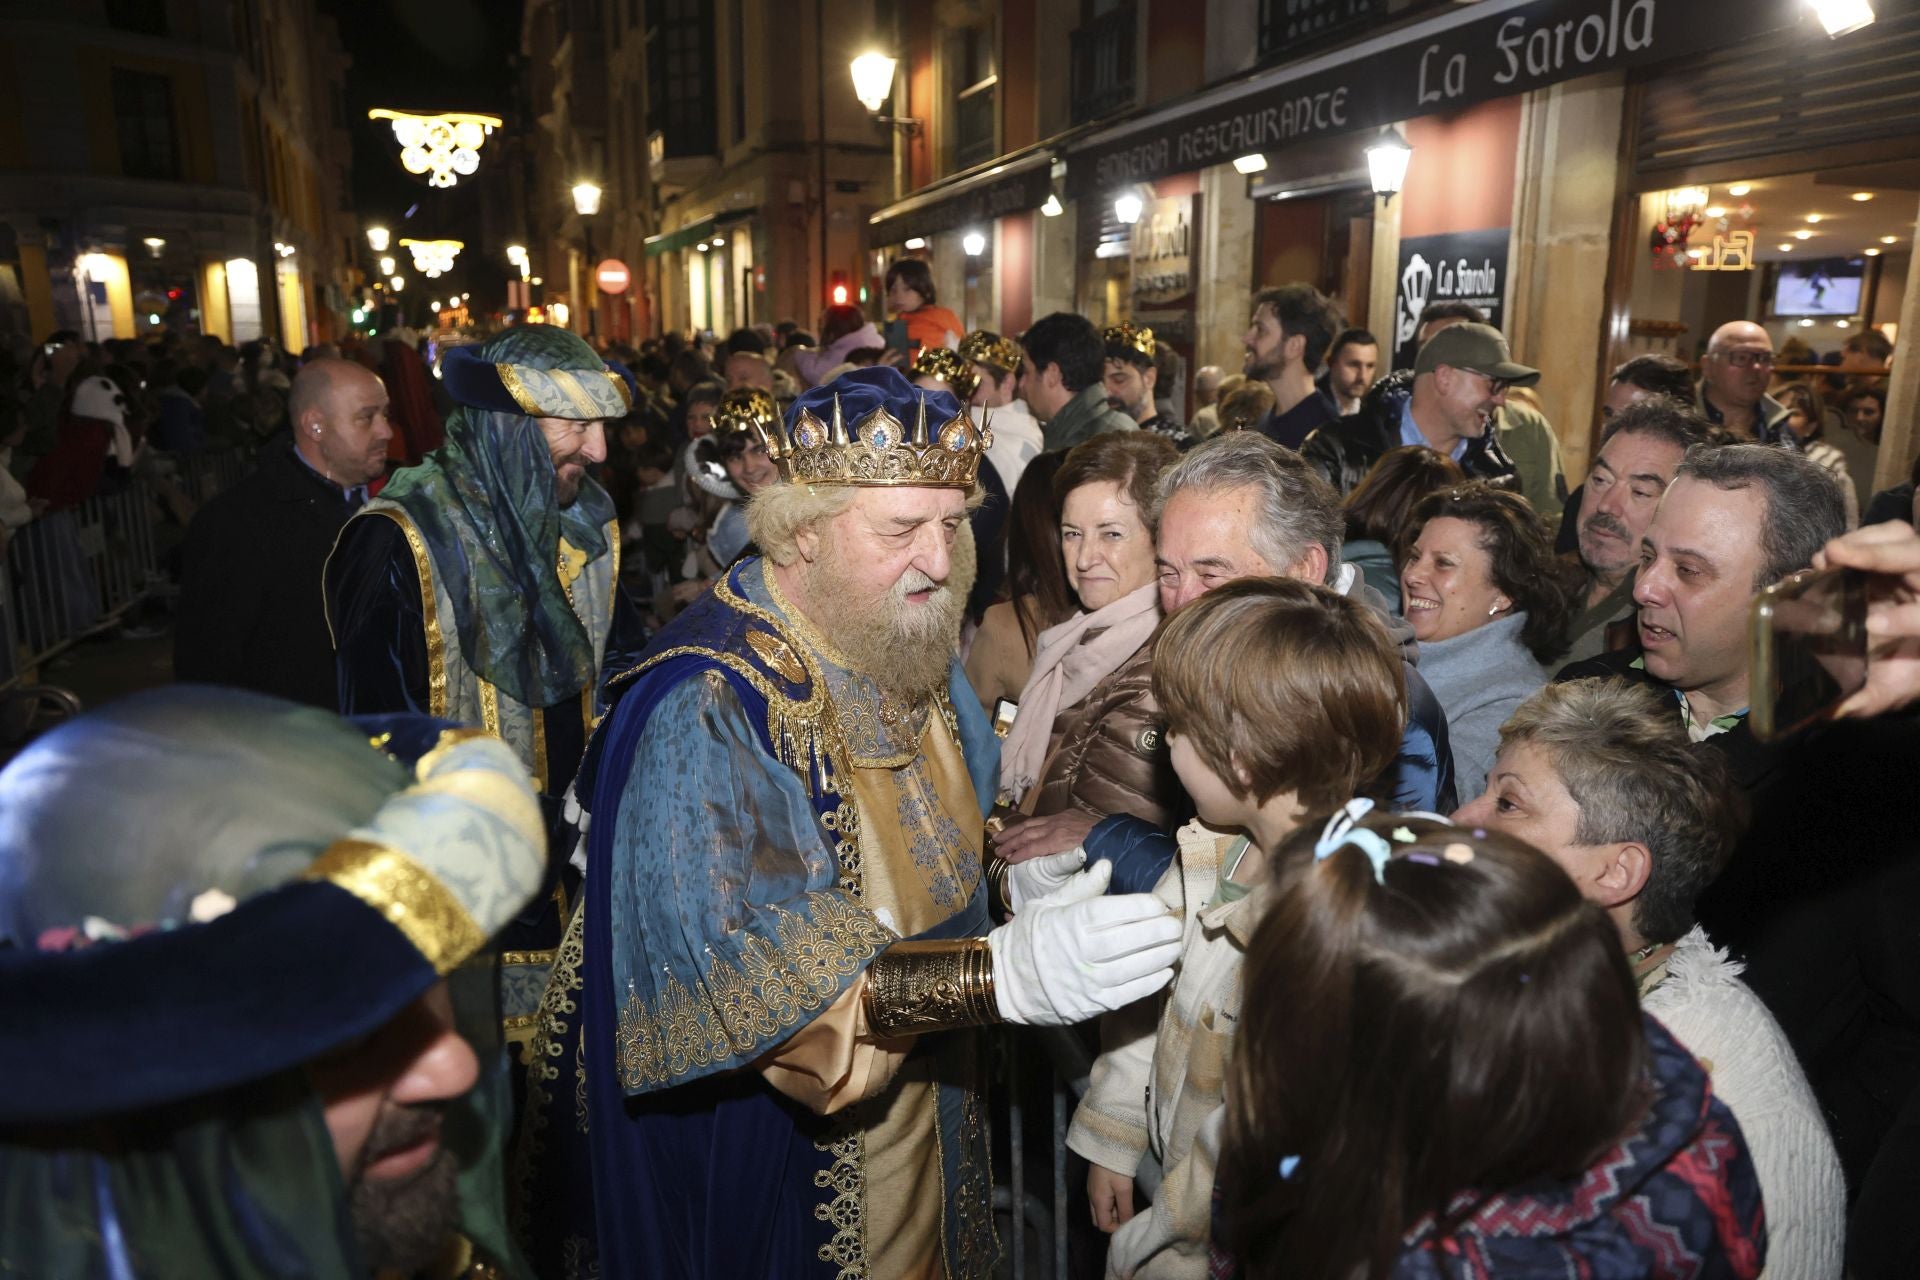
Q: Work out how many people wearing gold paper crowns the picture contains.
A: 4